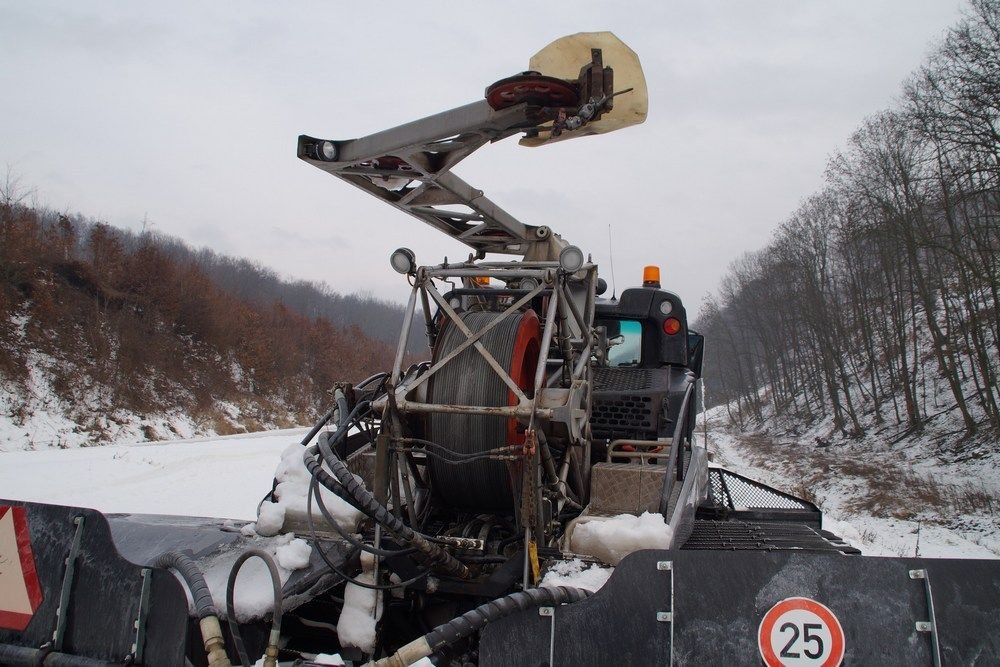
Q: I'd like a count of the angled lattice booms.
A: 1